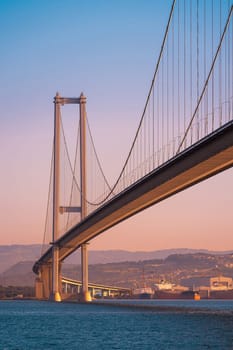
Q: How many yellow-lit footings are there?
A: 2